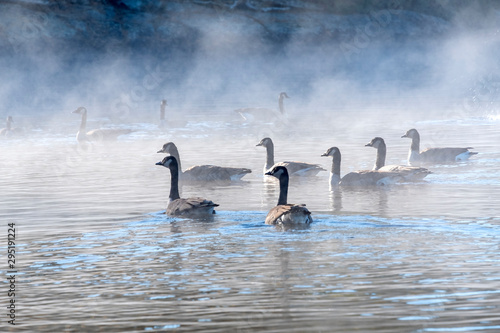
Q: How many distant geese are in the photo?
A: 4